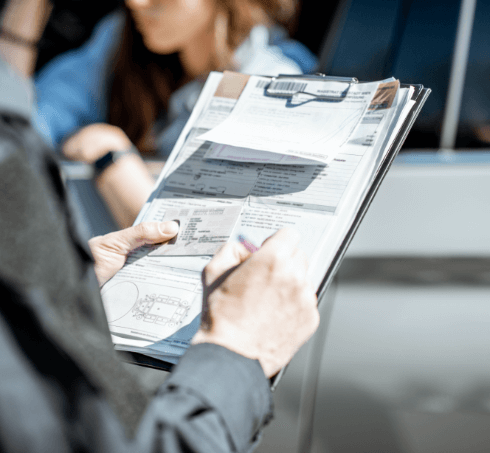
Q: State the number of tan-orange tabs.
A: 2